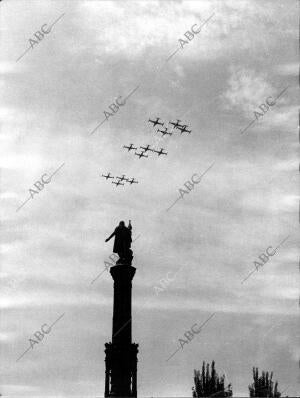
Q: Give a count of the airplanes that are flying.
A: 12